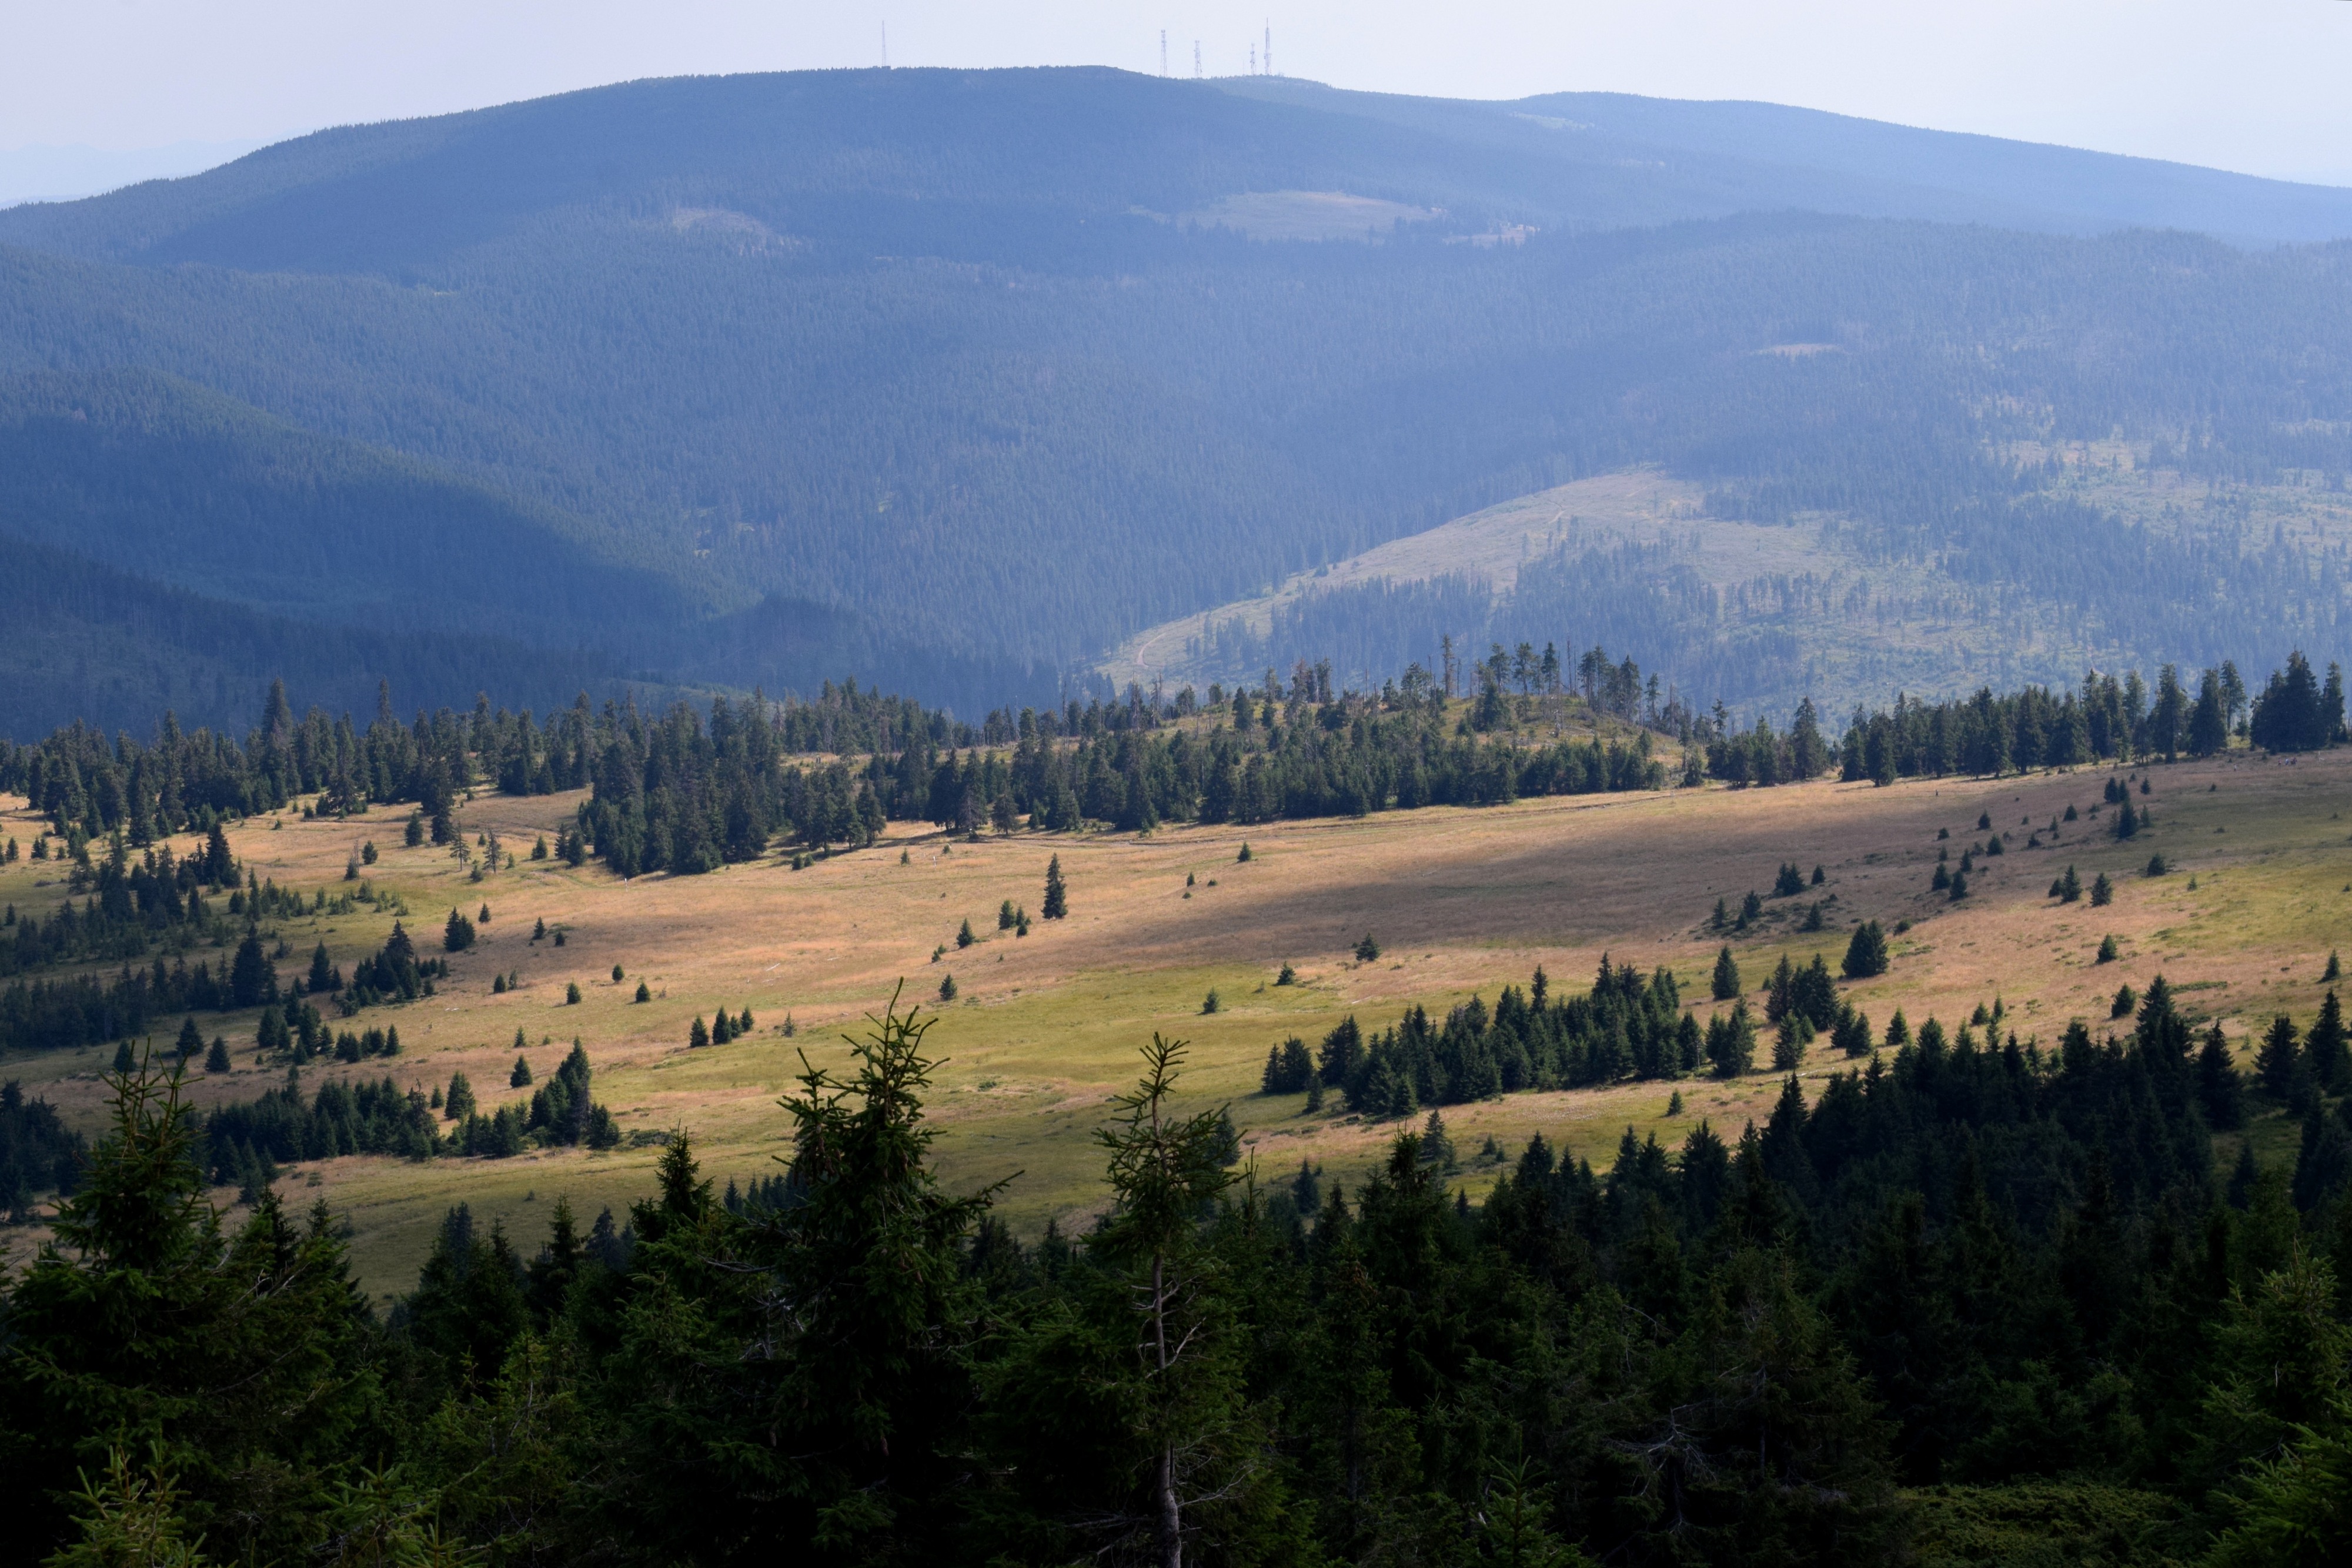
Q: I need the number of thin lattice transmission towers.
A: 5